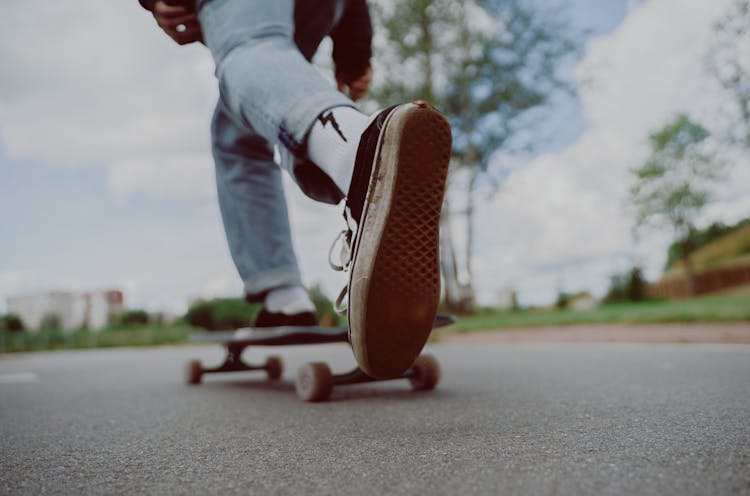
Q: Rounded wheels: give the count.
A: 4